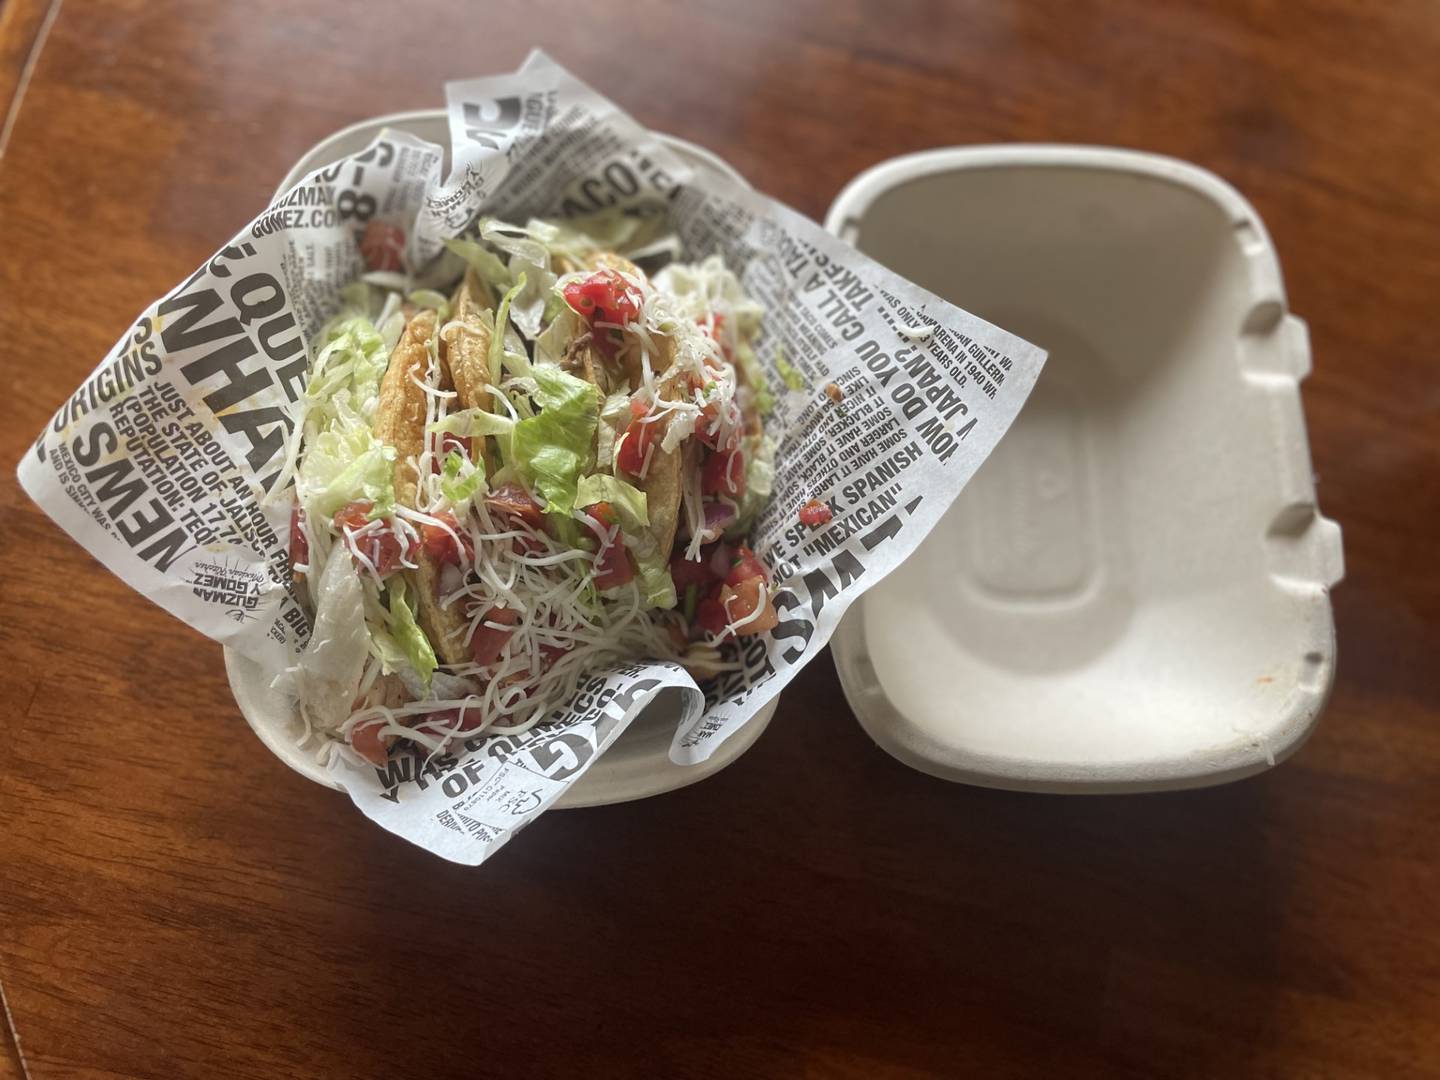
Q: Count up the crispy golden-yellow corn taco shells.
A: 3